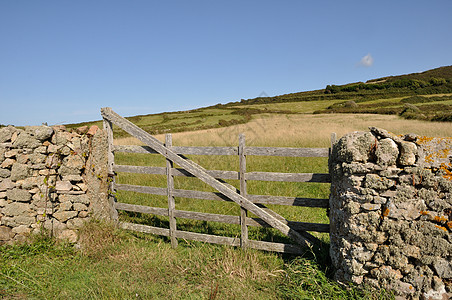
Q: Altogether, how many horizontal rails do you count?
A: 5